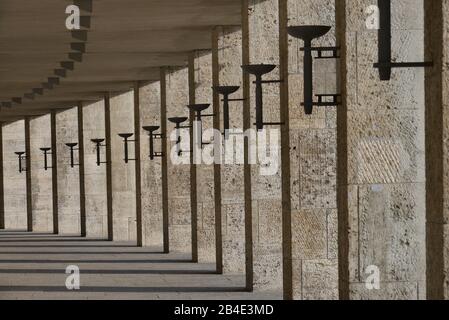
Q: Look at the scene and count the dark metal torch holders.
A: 12